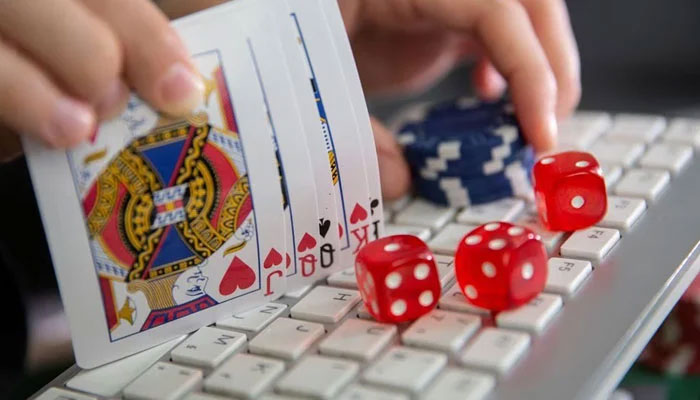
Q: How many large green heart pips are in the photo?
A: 0